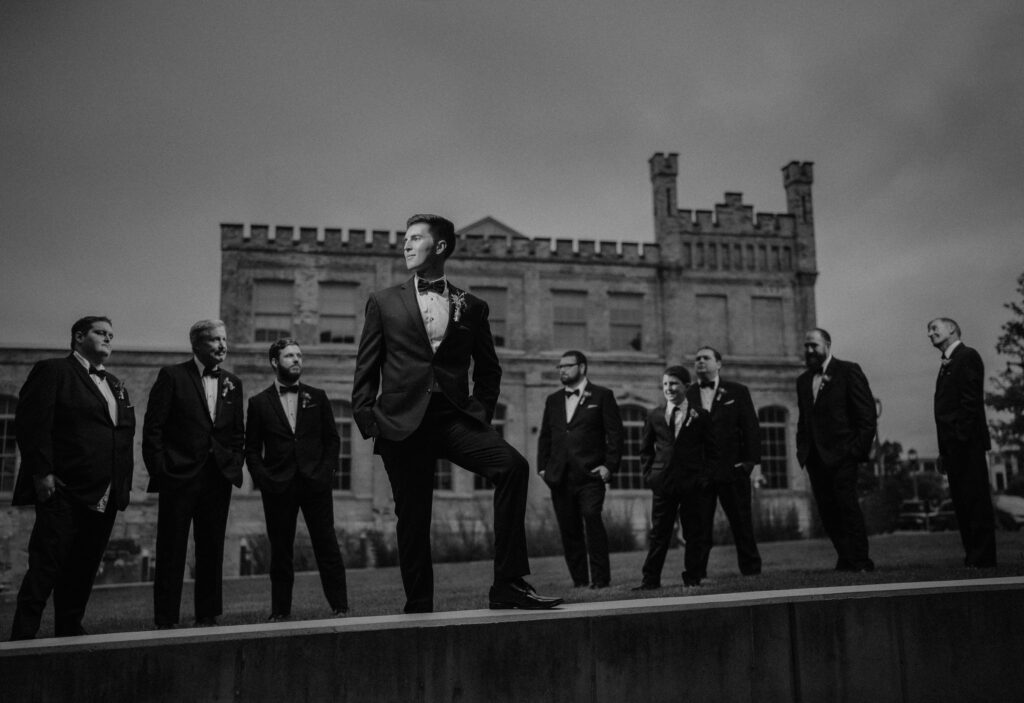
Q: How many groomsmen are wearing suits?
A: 8